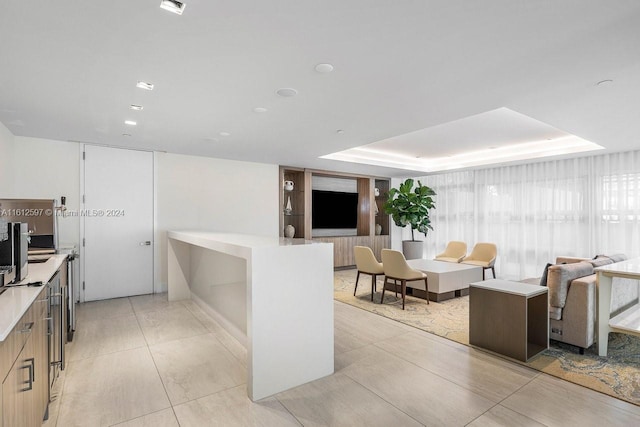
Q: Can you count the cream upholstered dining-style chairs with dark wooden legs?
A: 4